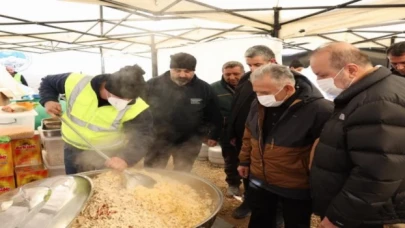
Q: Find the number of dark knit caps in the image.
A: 2